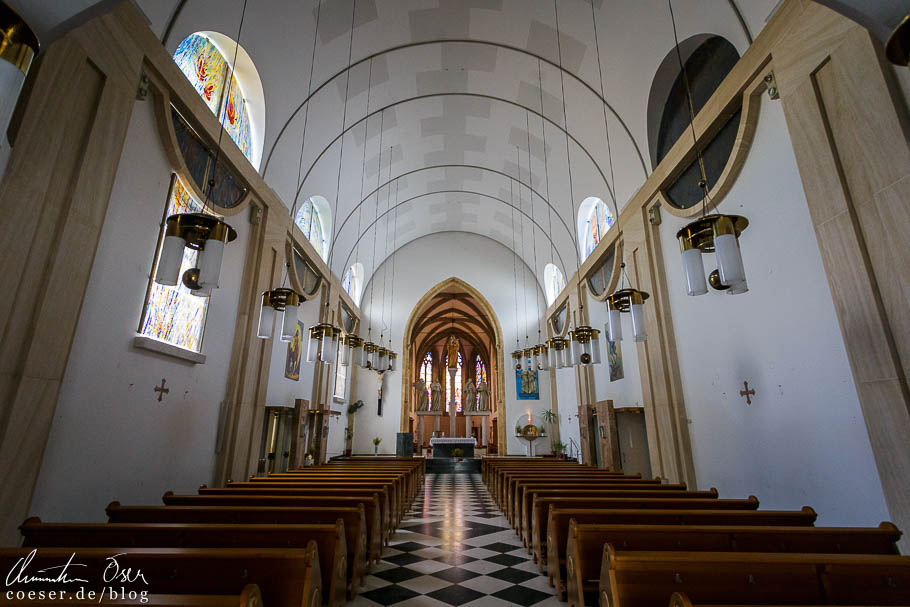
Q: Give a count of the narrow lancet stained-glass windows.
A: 3